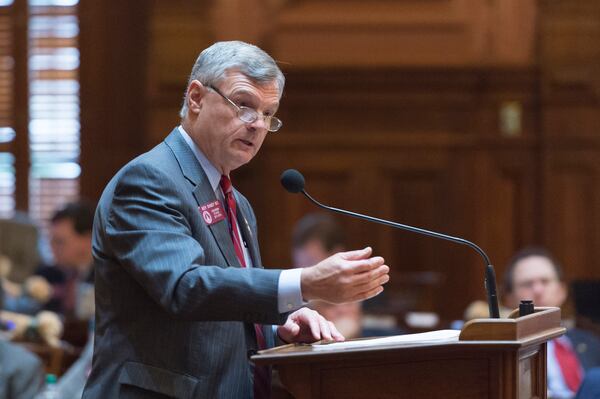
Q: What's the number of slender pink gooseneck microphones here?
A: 0